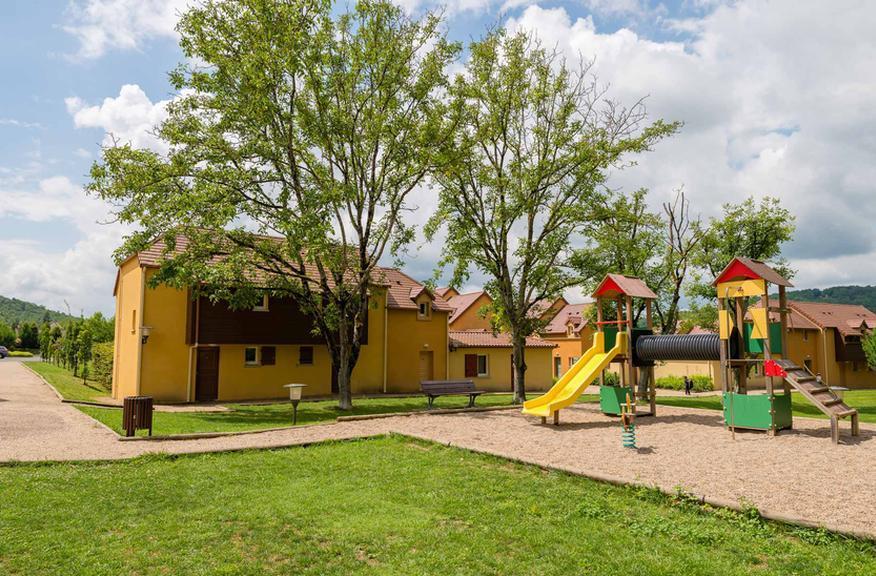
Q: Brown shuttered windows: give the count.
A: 3